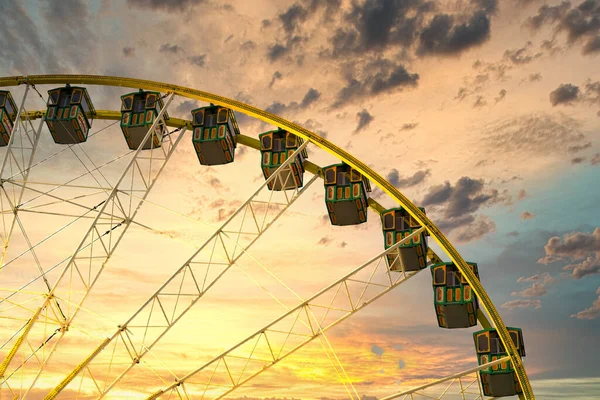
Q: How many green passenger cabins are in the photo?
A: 9